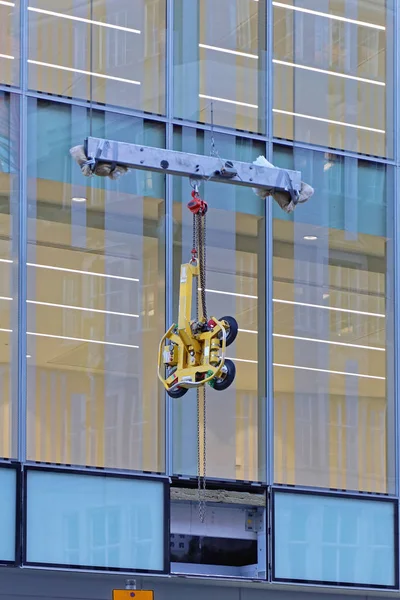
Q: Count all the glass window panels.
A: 11